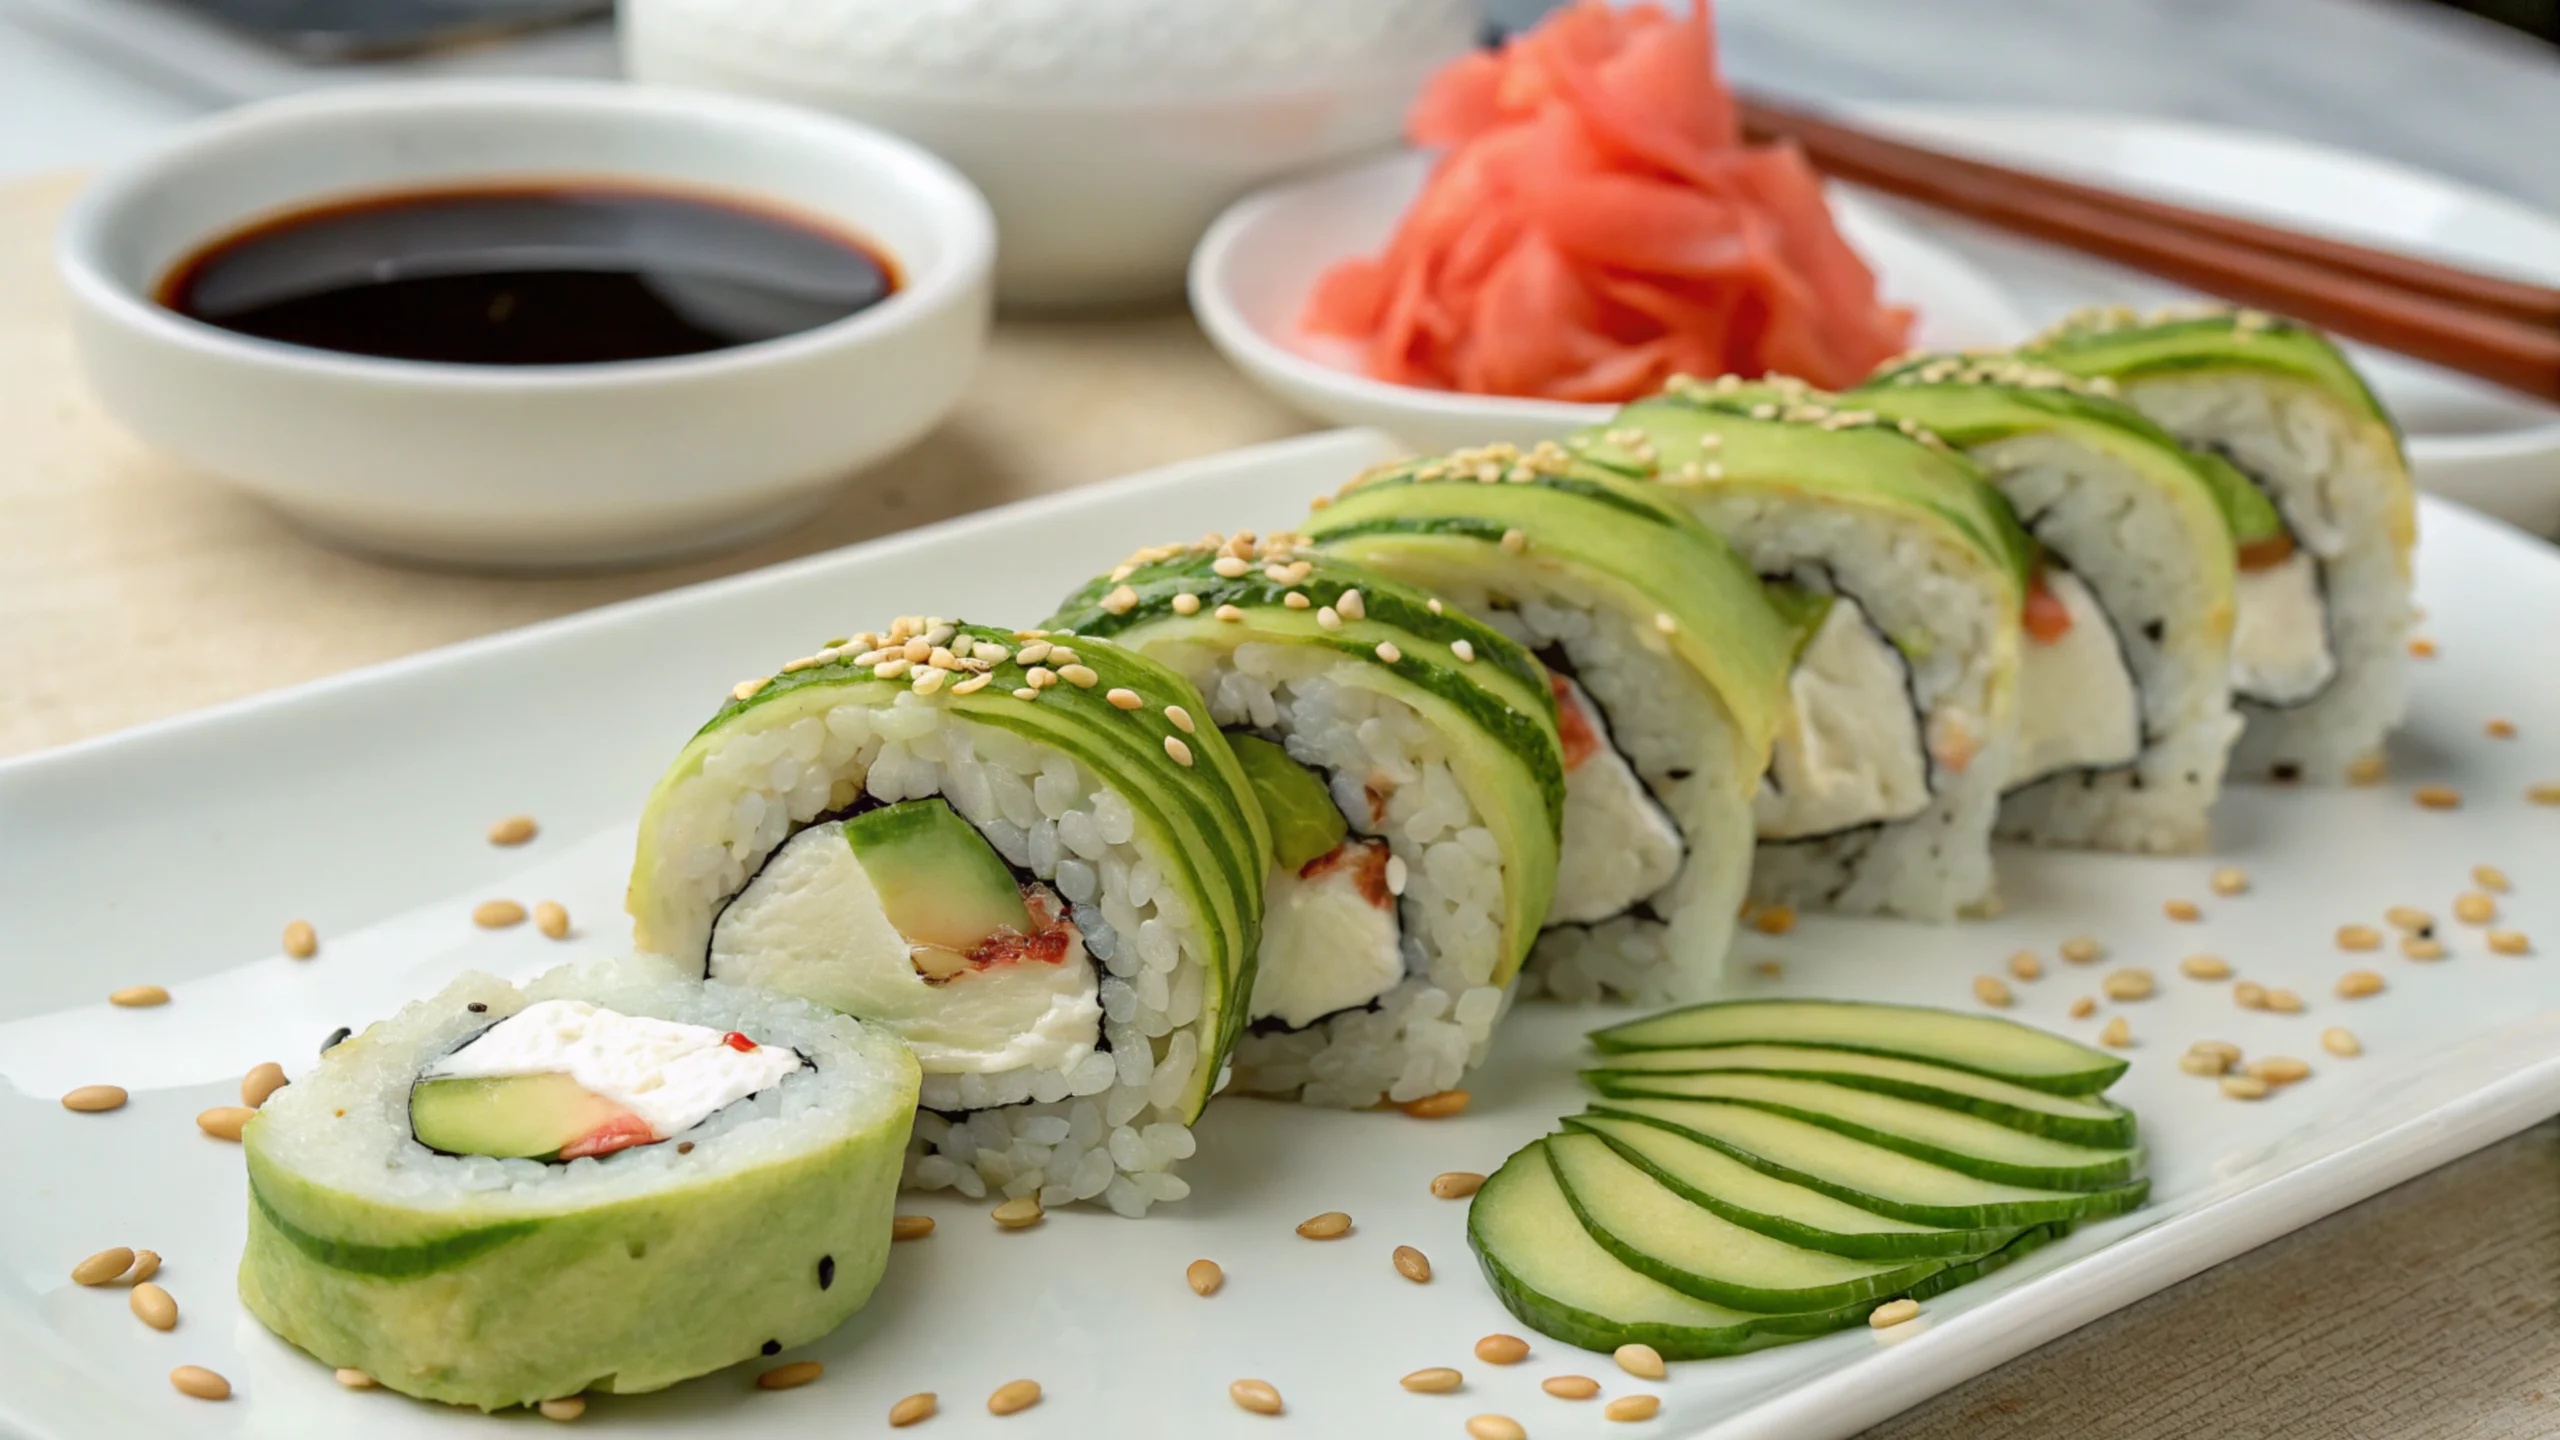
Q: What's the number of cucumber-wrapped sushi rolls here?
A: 7